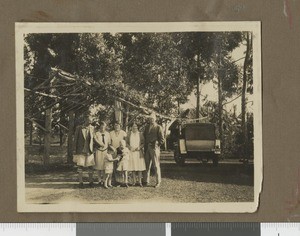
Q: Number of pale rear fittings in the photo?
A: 2